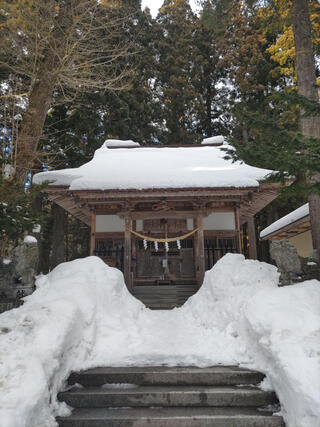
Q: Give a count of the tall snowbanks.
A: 2